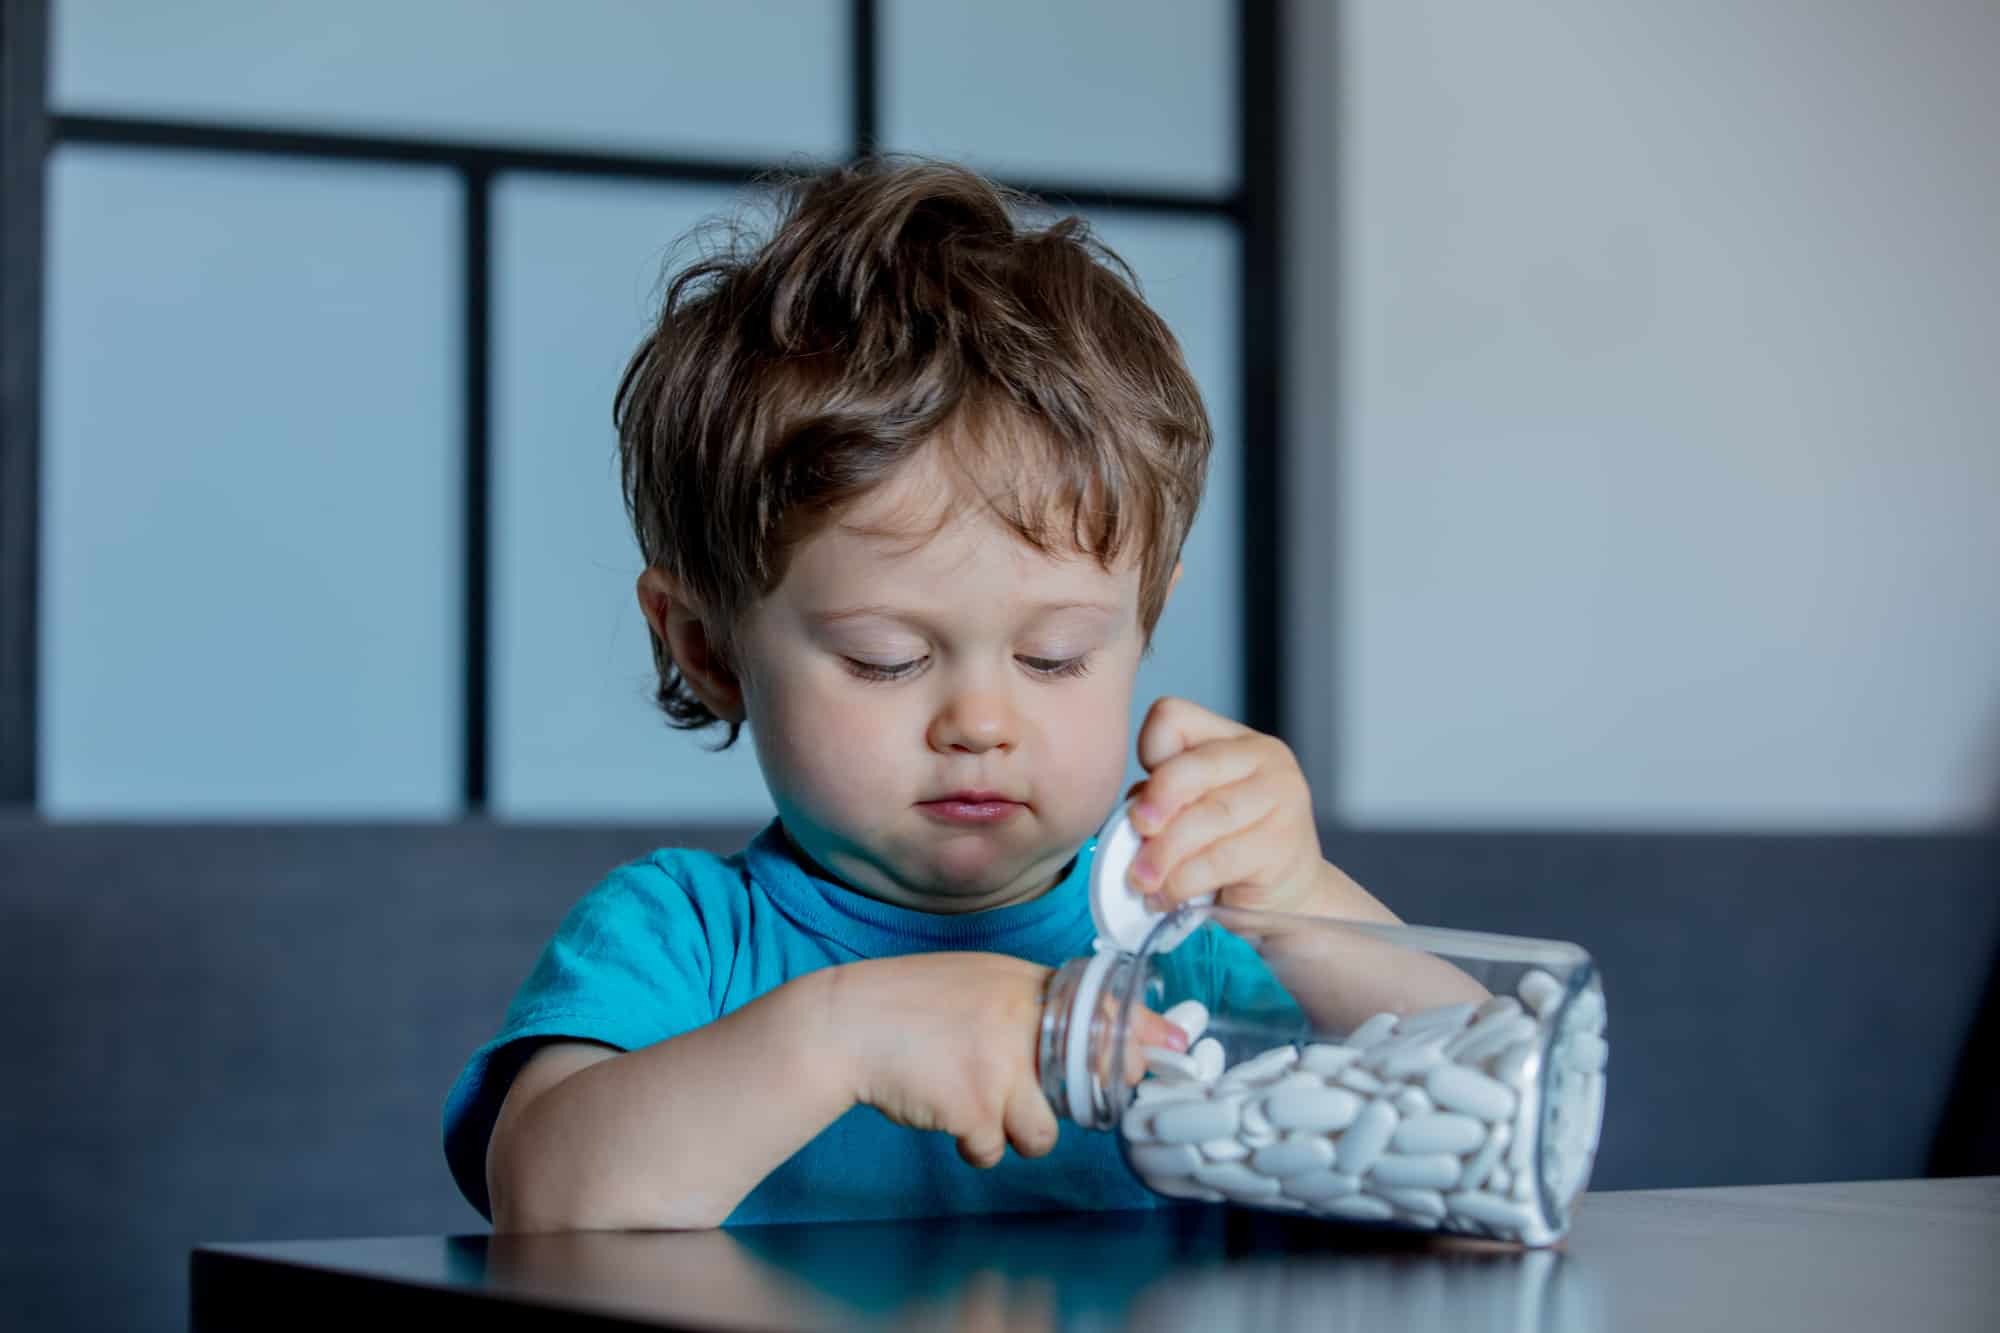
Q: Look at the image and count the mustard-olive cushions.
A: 0